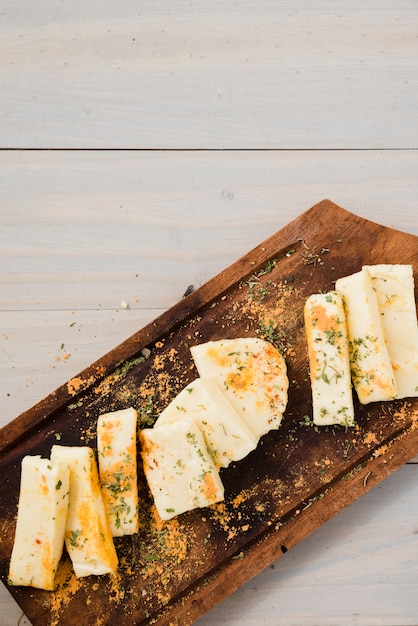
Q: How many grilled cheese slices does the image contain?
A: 9